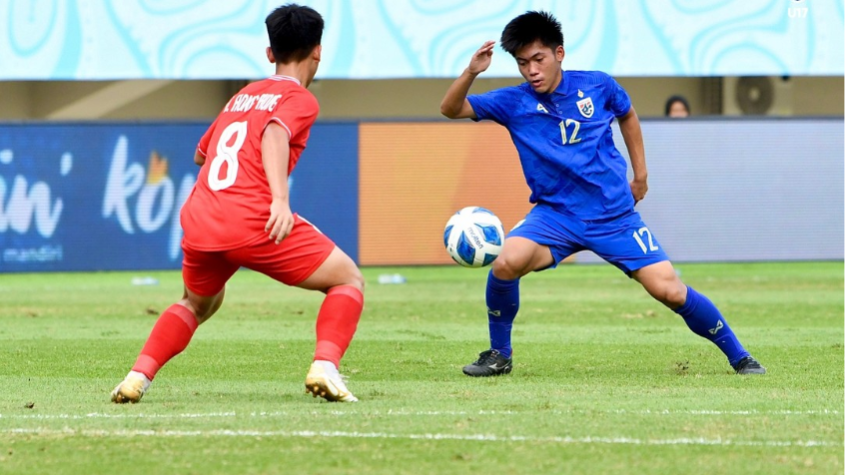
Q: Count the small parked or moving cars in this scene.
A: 0